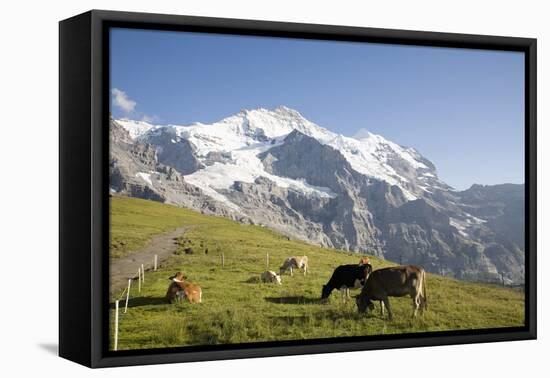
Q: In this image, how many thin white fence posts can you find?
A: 7